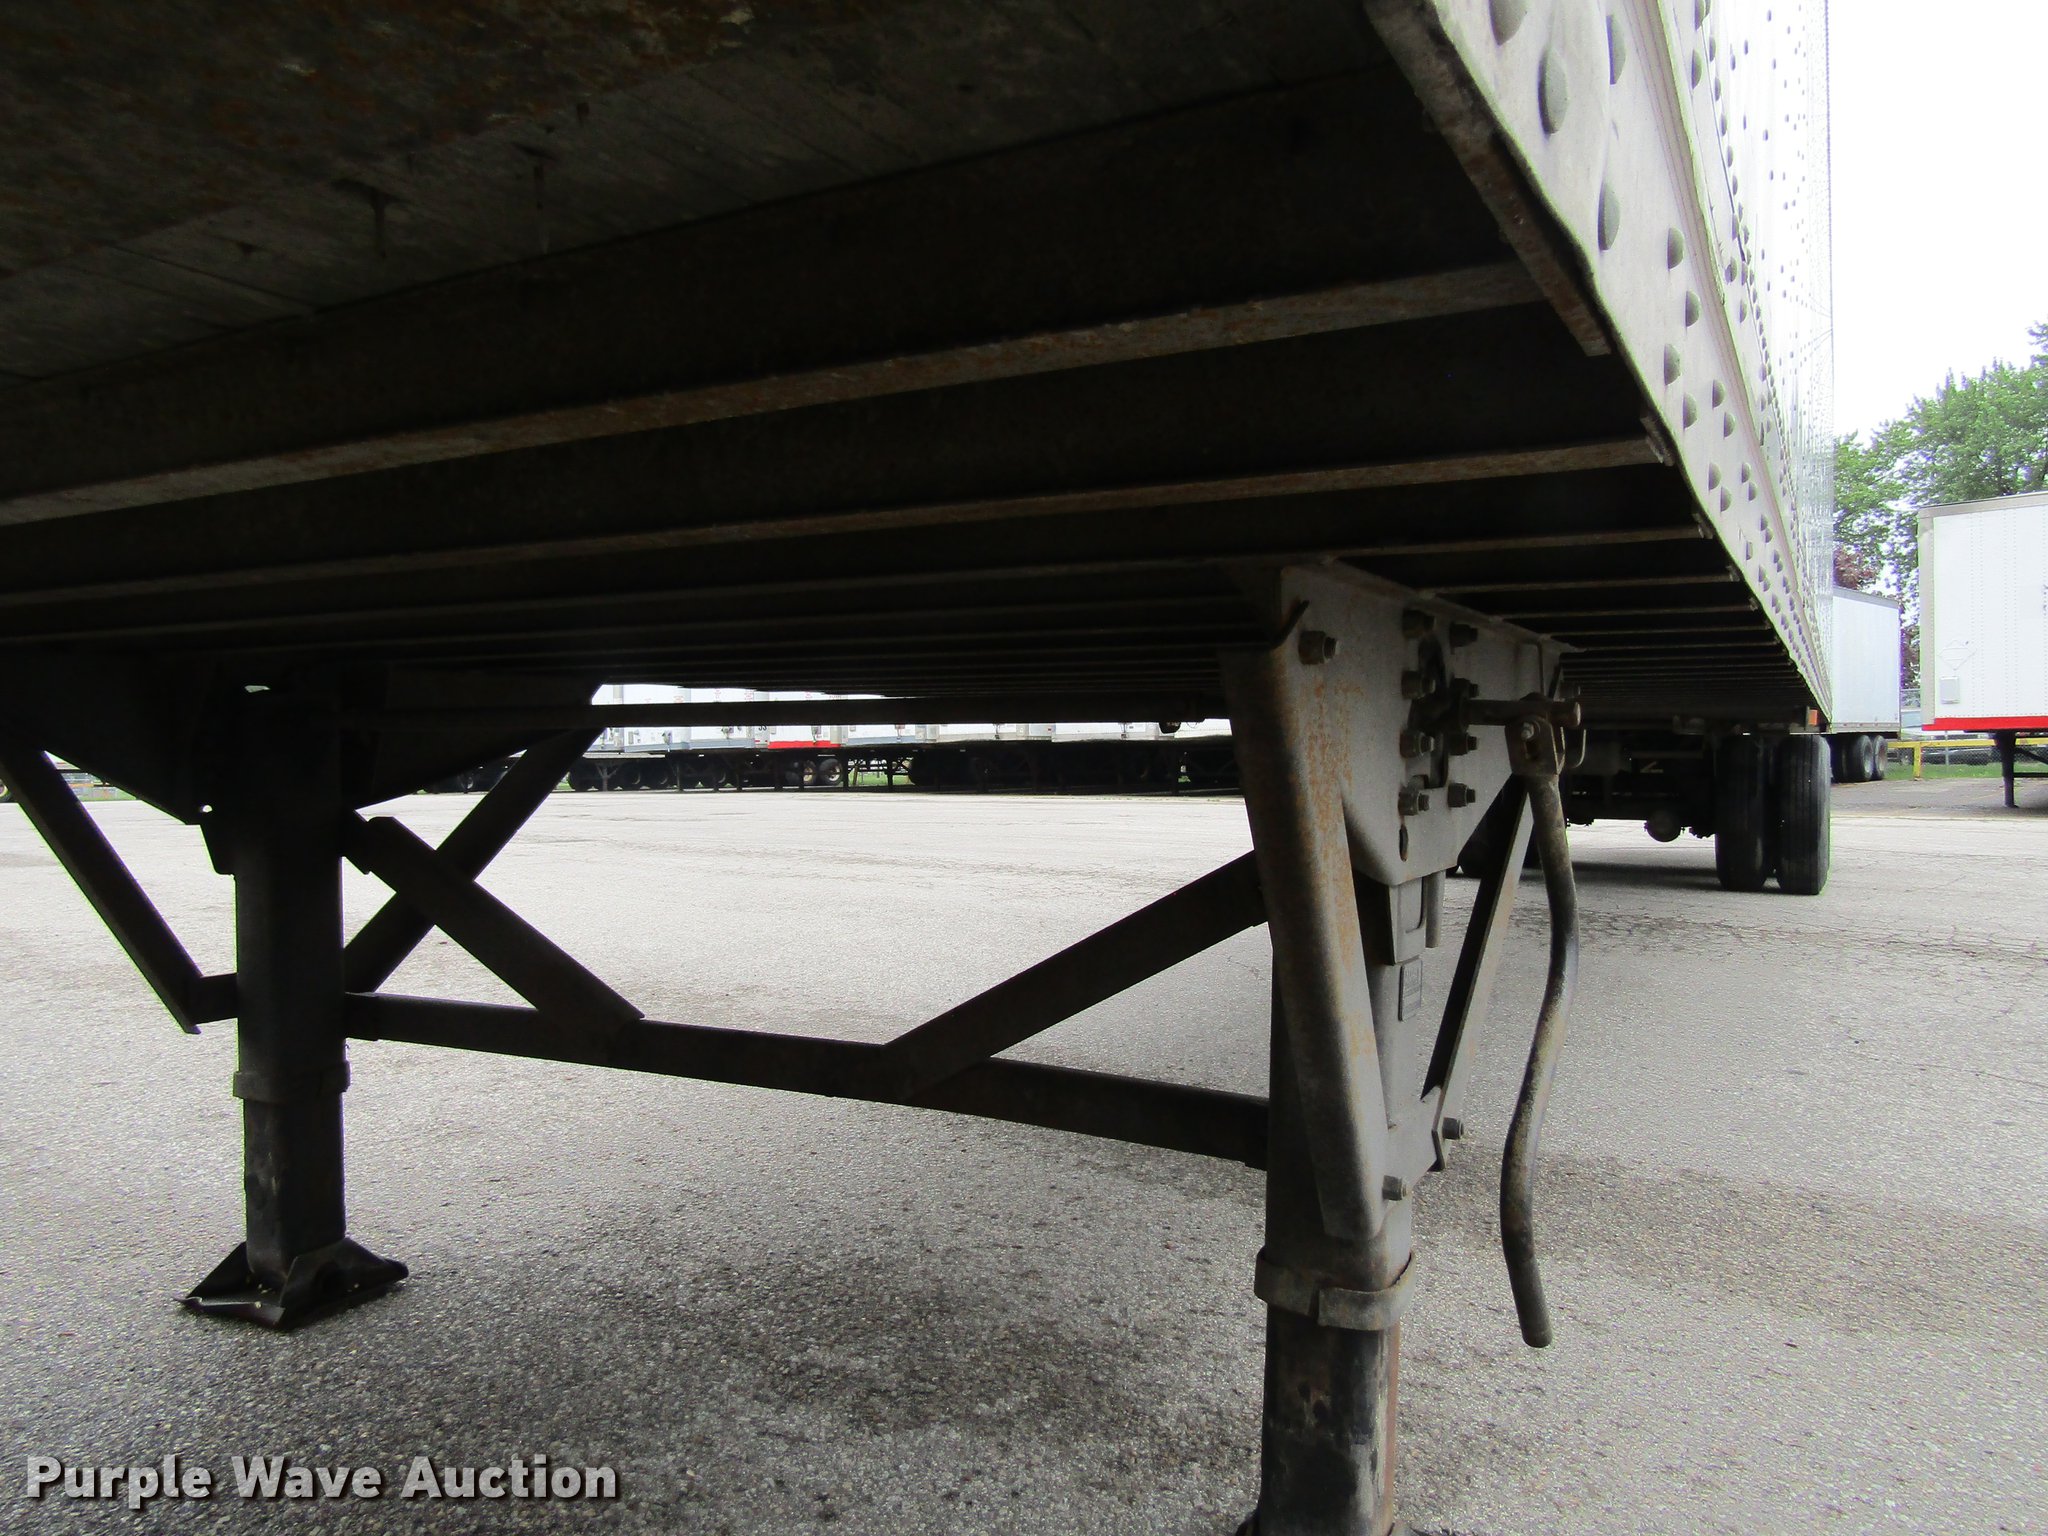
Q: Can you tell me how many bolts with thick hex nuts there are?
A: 11